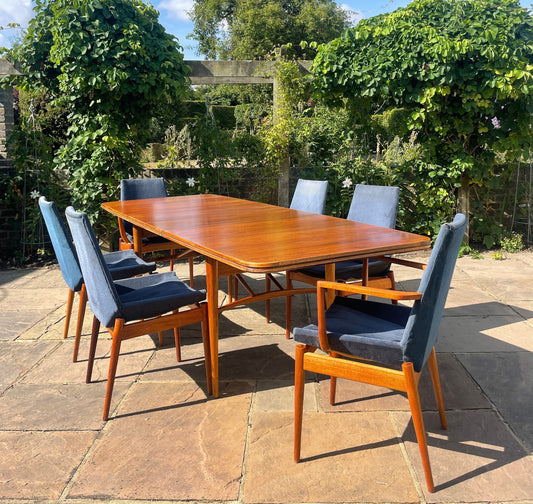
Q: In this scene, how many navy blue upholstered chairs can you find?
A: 6